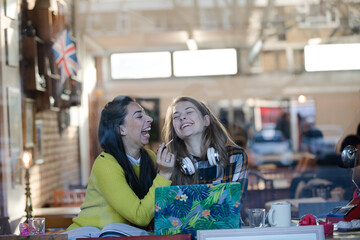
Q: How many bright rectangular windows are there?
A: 3